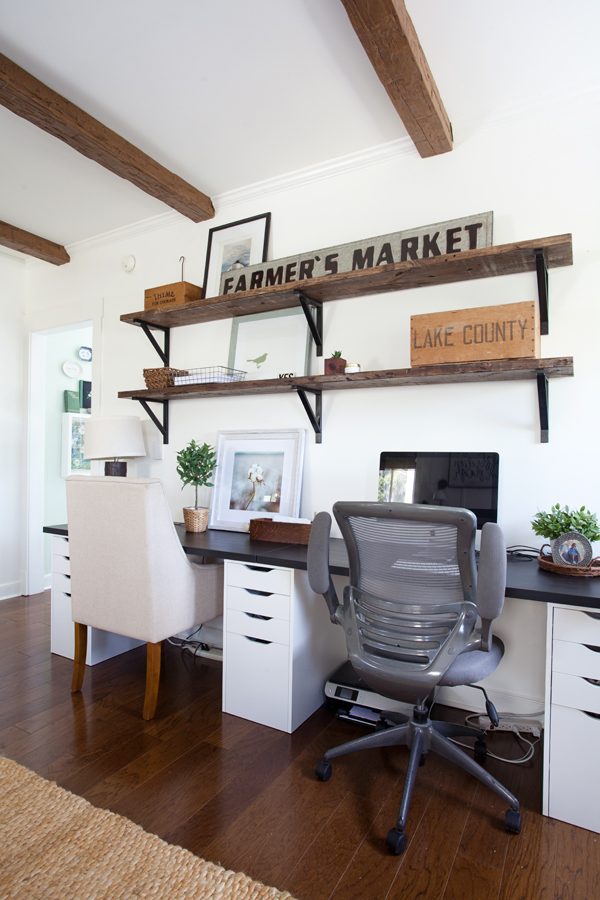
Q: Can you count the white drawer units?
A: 3